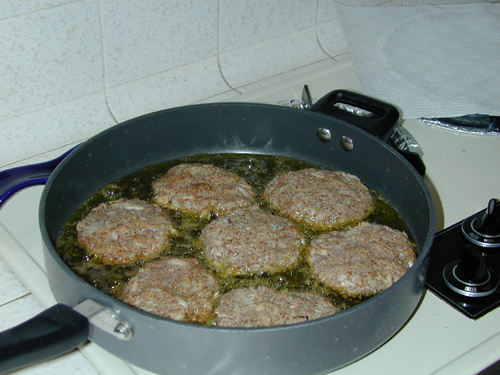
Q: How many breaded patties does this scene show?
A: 7